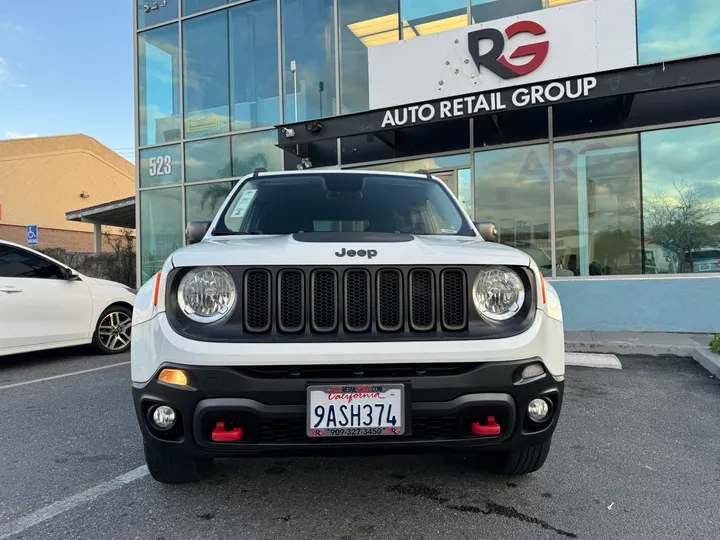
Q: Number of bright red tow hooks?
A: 2